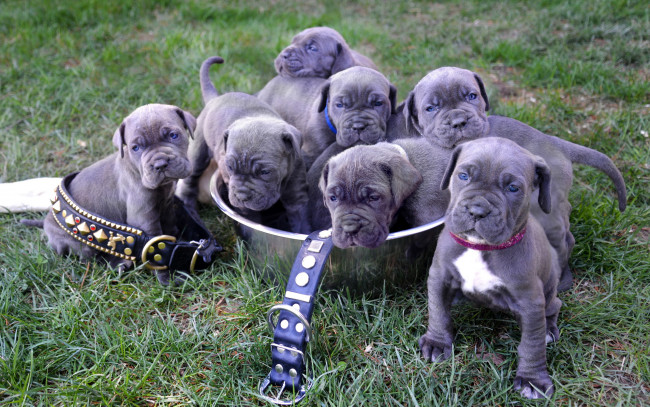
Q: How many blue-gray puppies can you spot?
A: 7